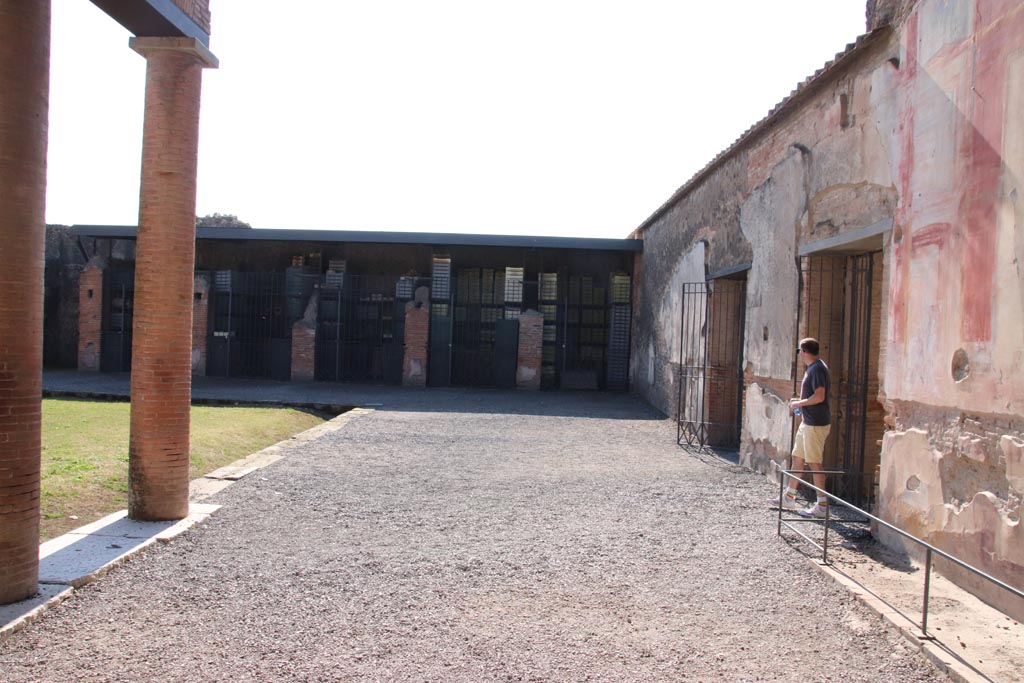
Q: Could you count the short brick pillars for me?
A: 5